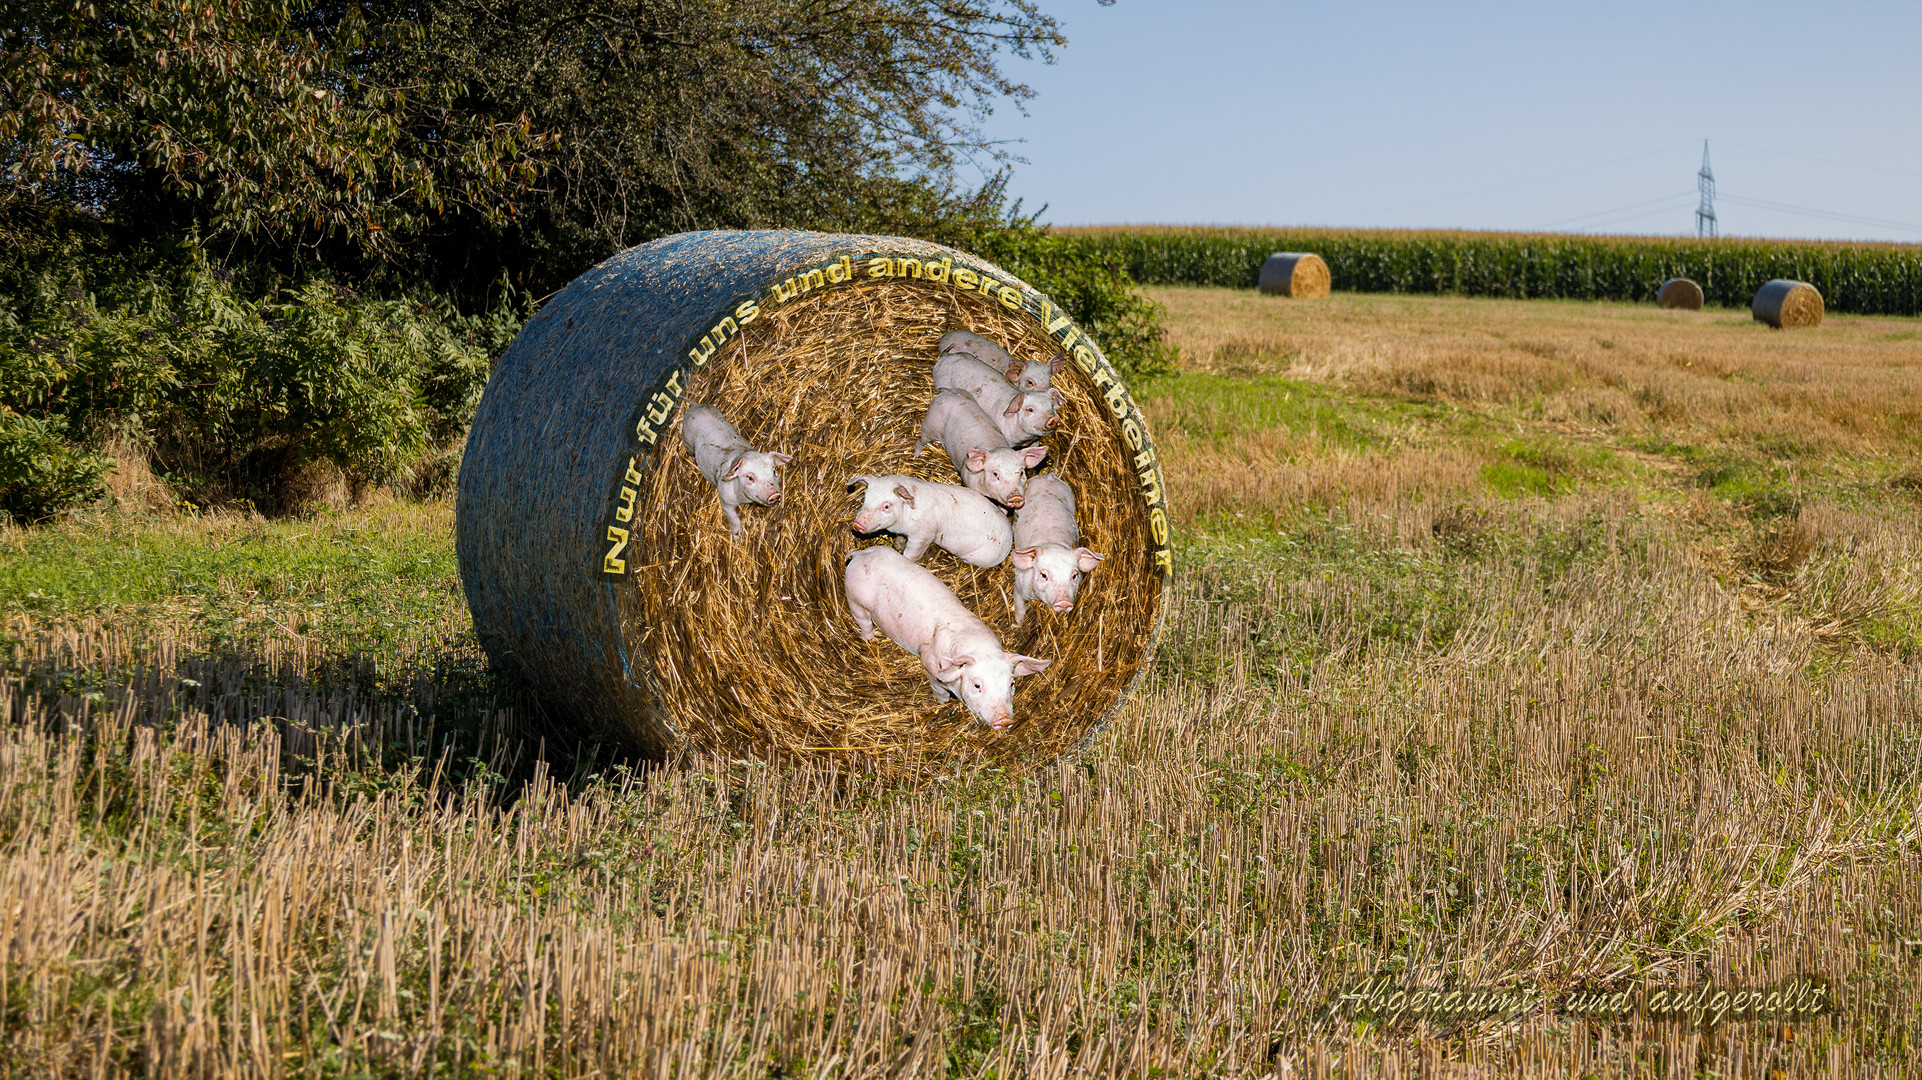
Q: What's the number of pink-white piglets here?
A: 7